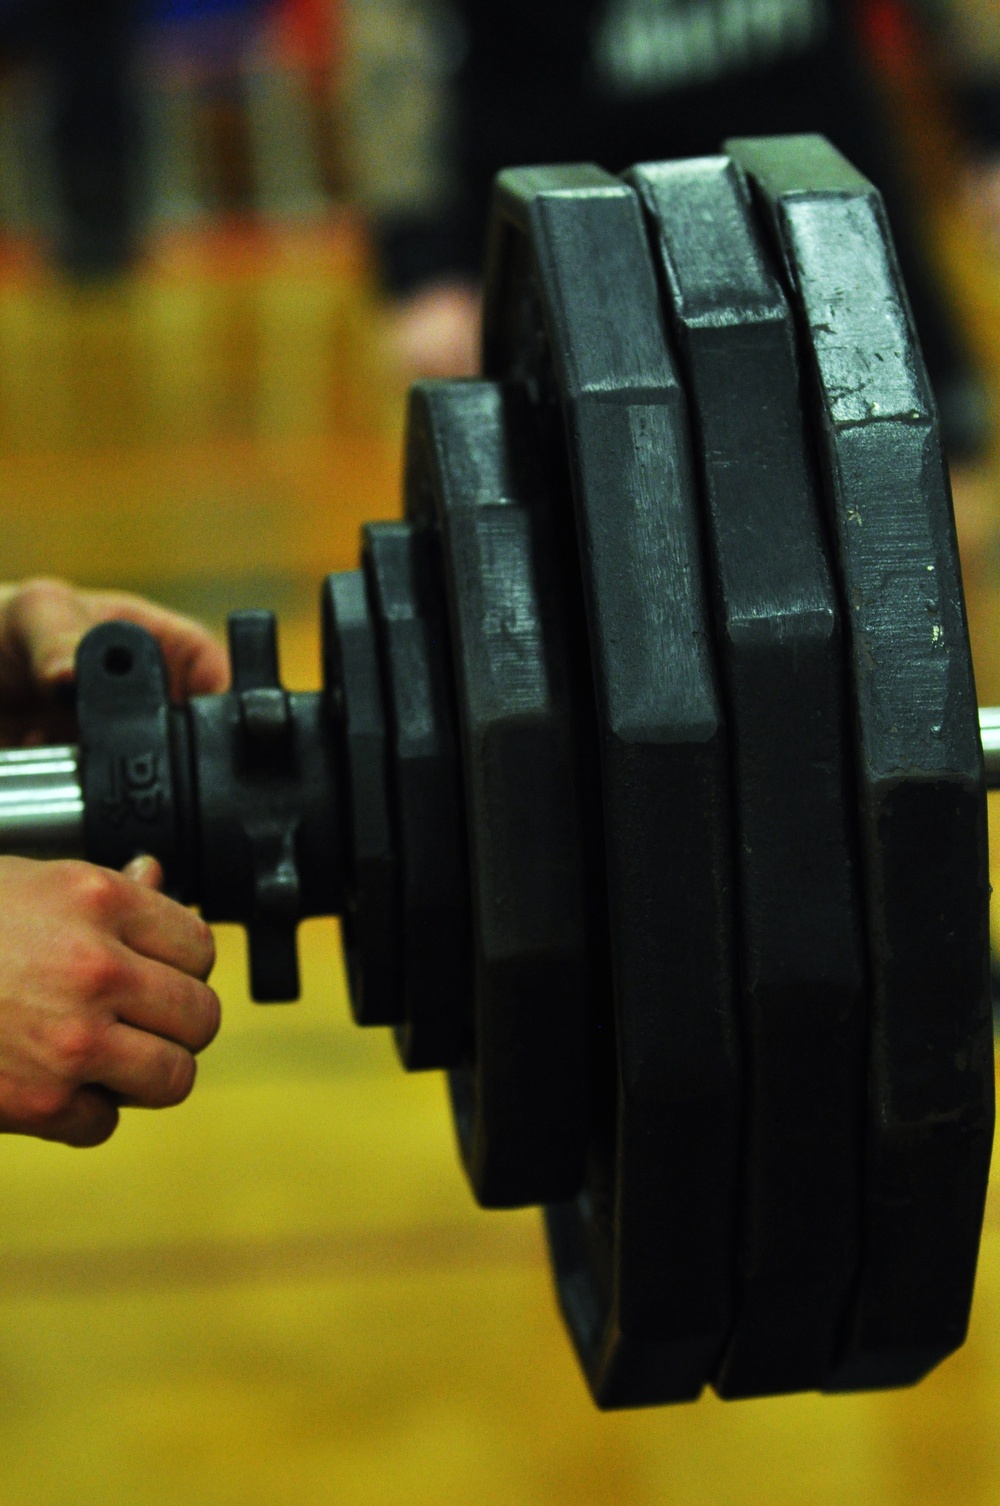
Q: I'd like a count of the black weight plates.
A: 6